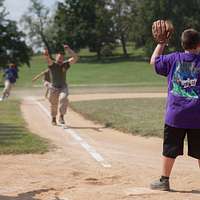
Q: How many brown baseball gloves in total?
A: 1